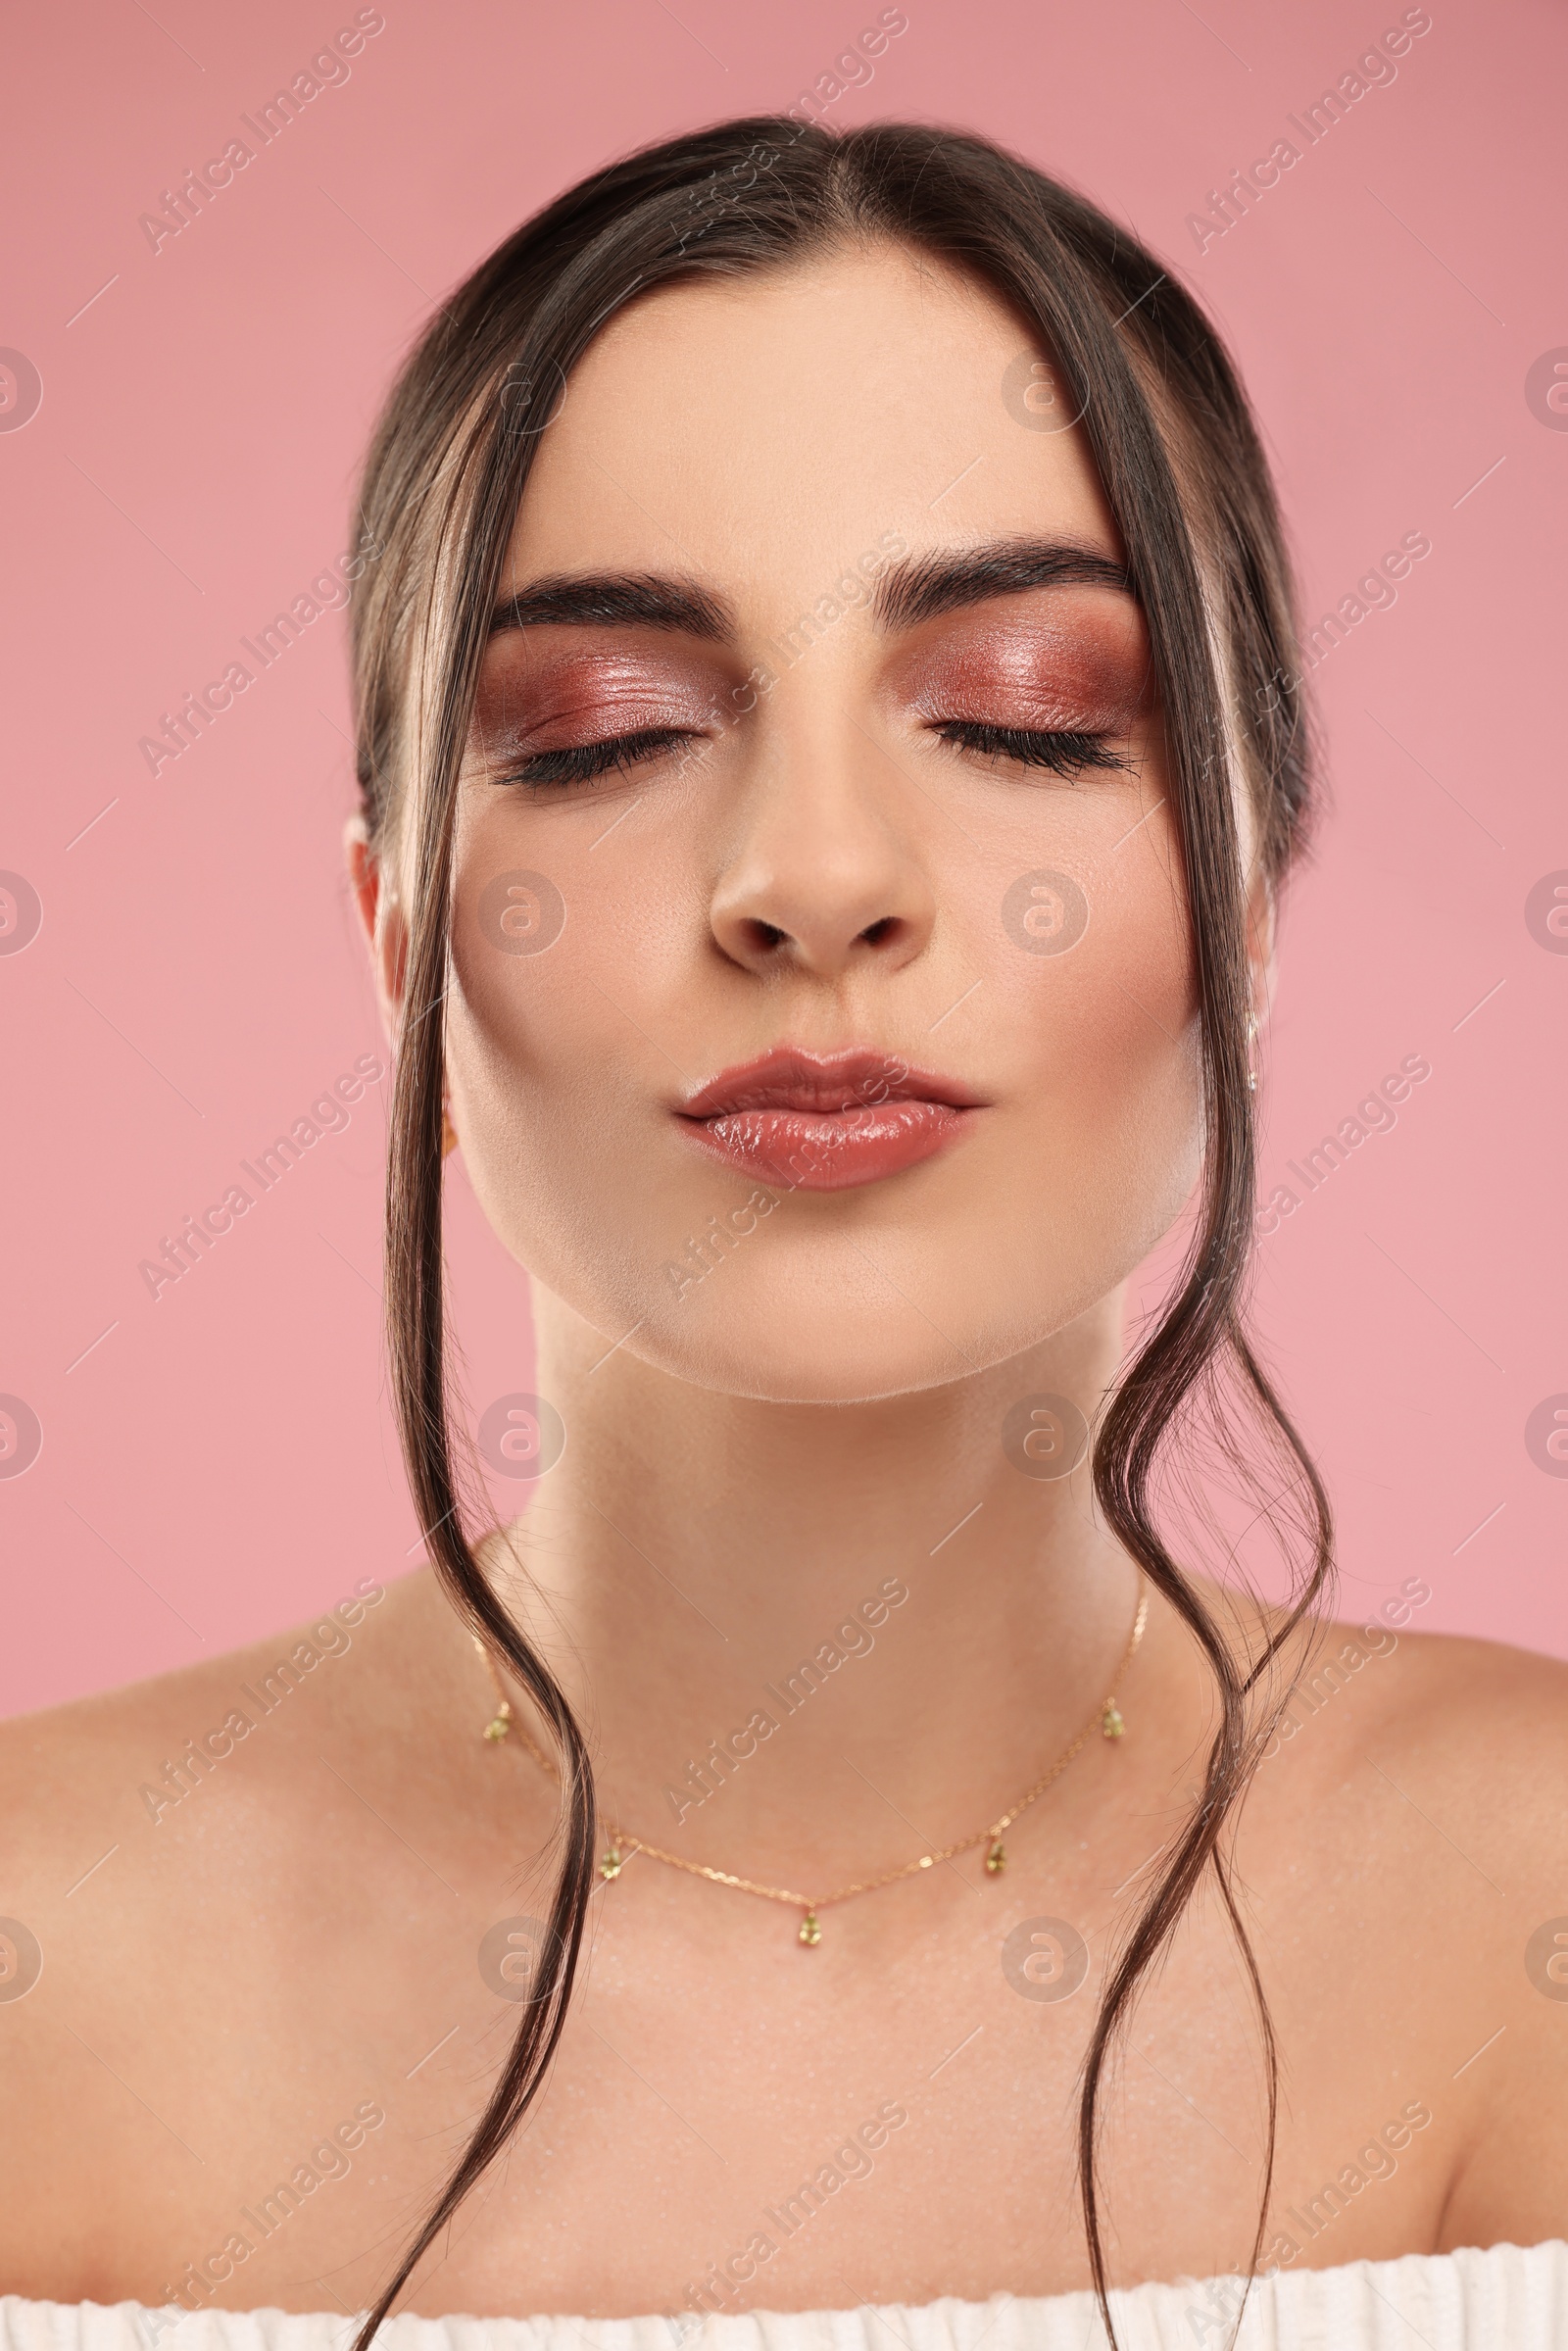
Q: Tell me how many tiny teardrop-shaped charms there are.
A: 5